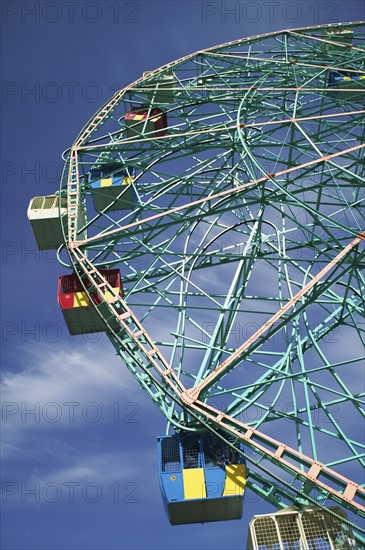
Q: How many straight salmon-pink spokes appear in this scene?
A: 6